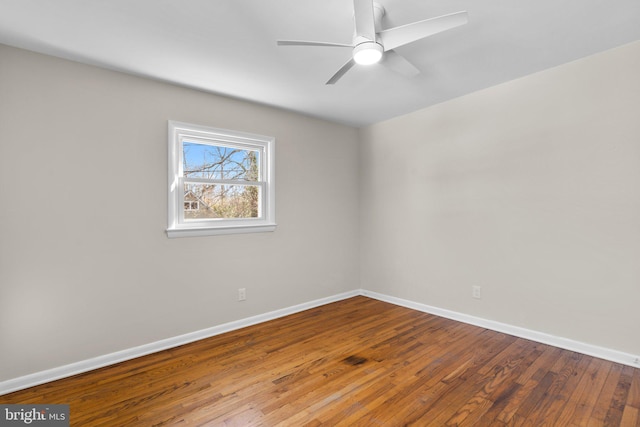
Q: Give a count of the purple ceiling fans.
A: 0